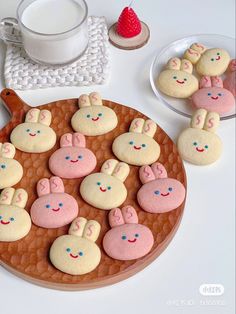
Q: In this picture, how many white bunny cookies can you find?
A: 10